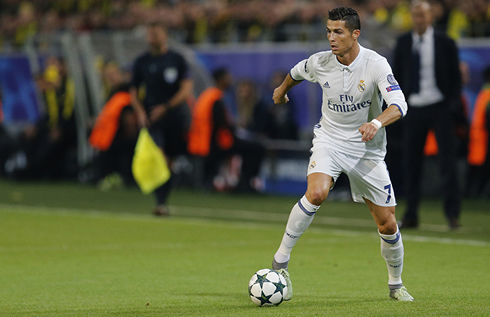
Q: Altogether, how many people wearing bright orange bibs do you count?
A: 4